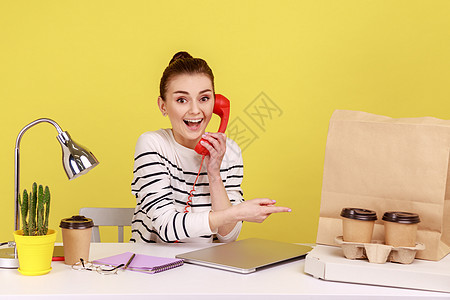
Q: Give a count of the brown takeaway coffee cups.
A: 3